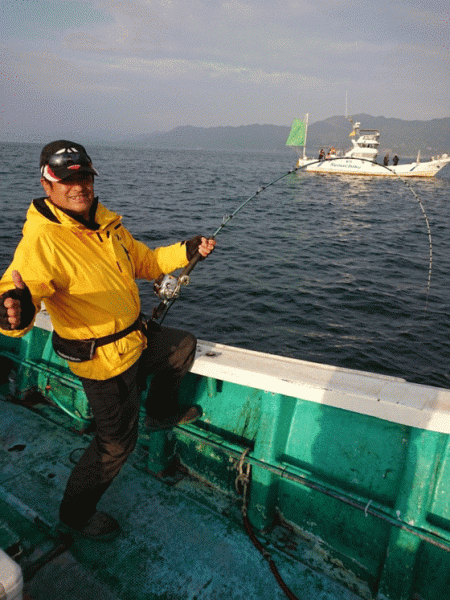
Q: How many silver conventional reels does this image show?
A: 1